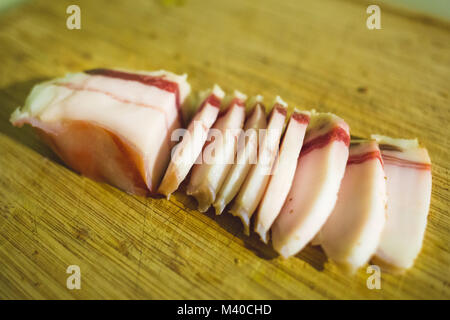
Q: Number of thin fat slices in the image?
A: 8